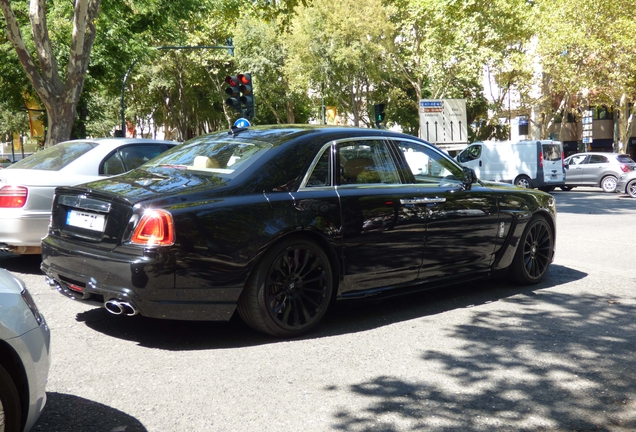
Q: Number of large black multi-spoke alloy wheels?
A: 2